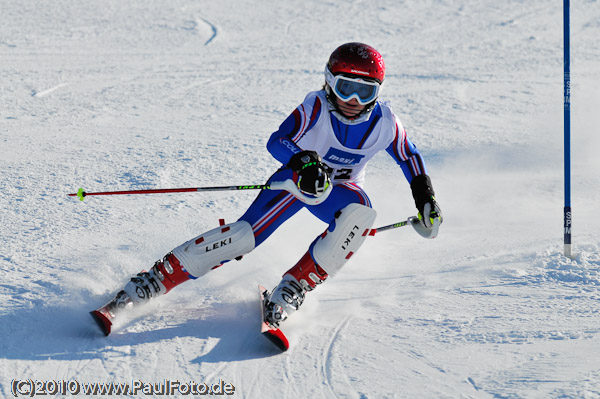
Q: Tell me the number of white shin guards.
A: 2